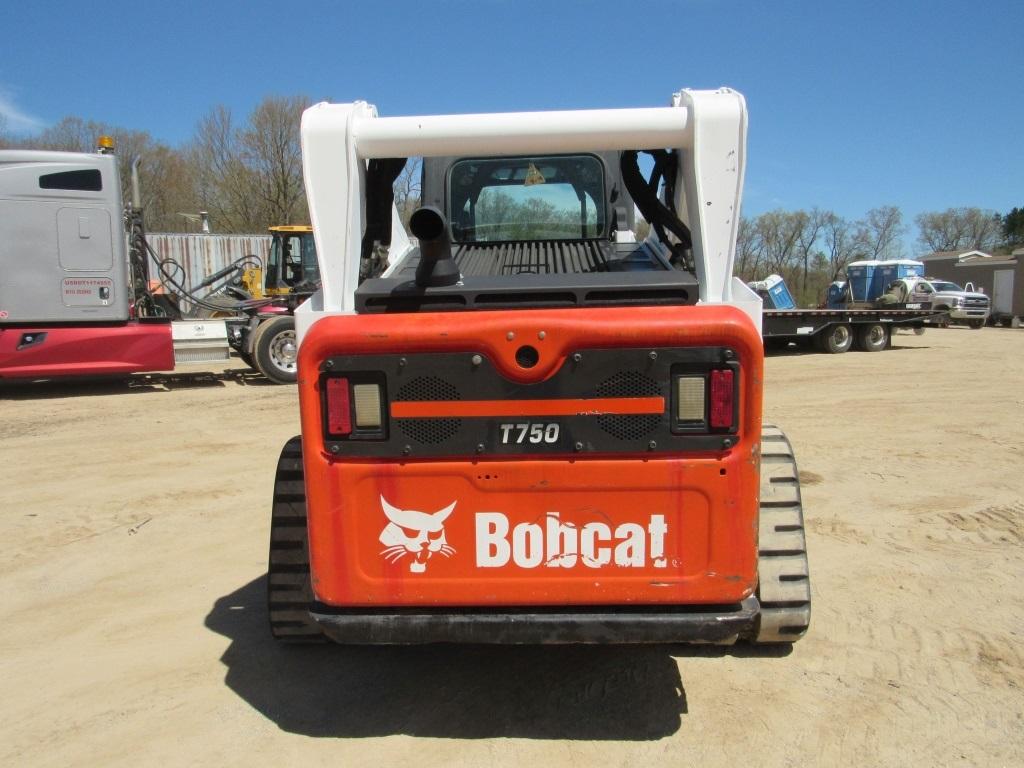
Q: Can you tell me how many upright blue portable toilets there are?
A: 2